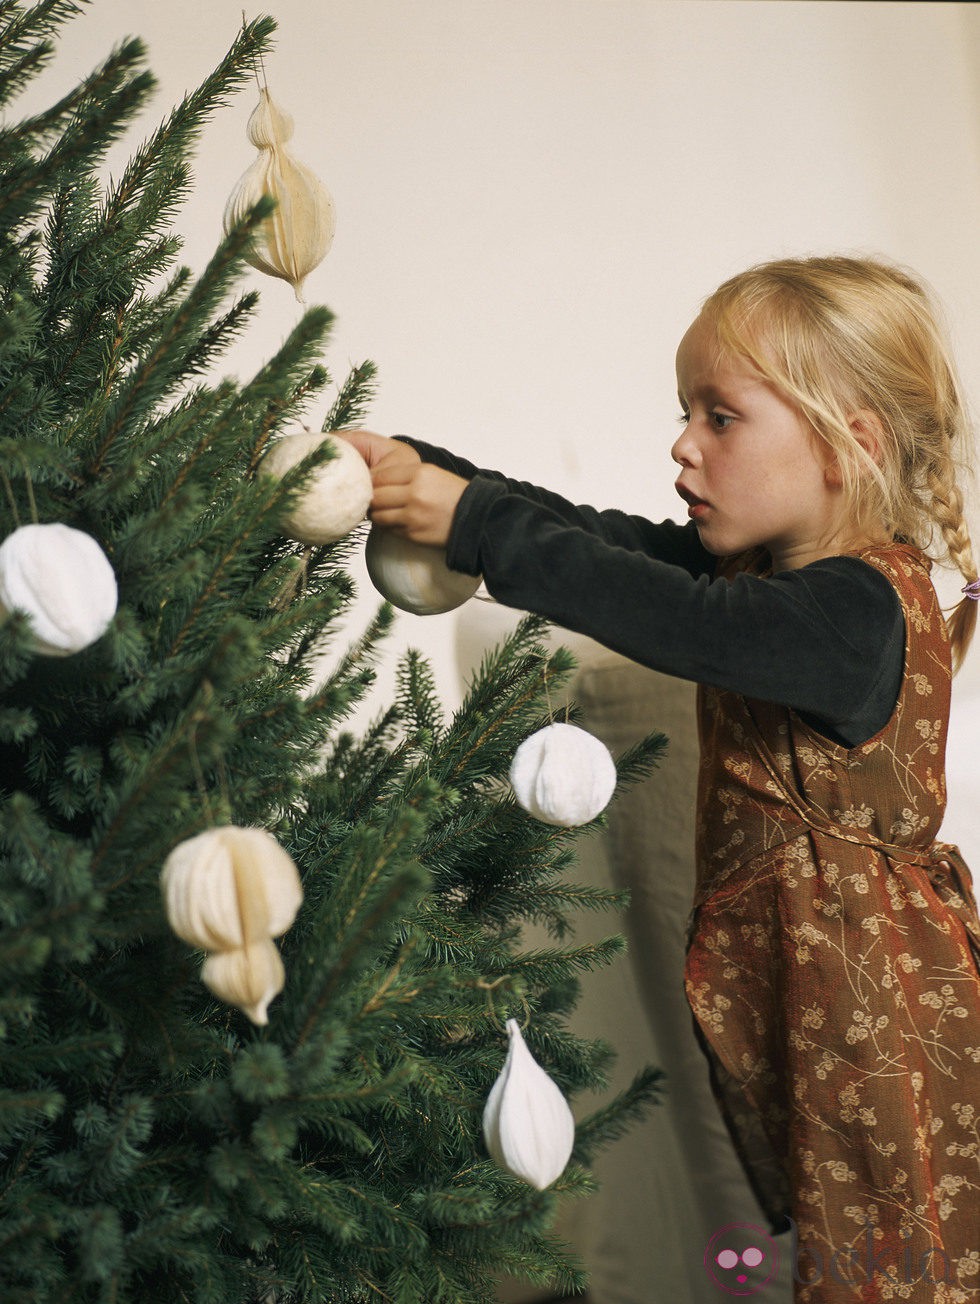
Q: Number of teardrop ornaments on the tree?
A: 1